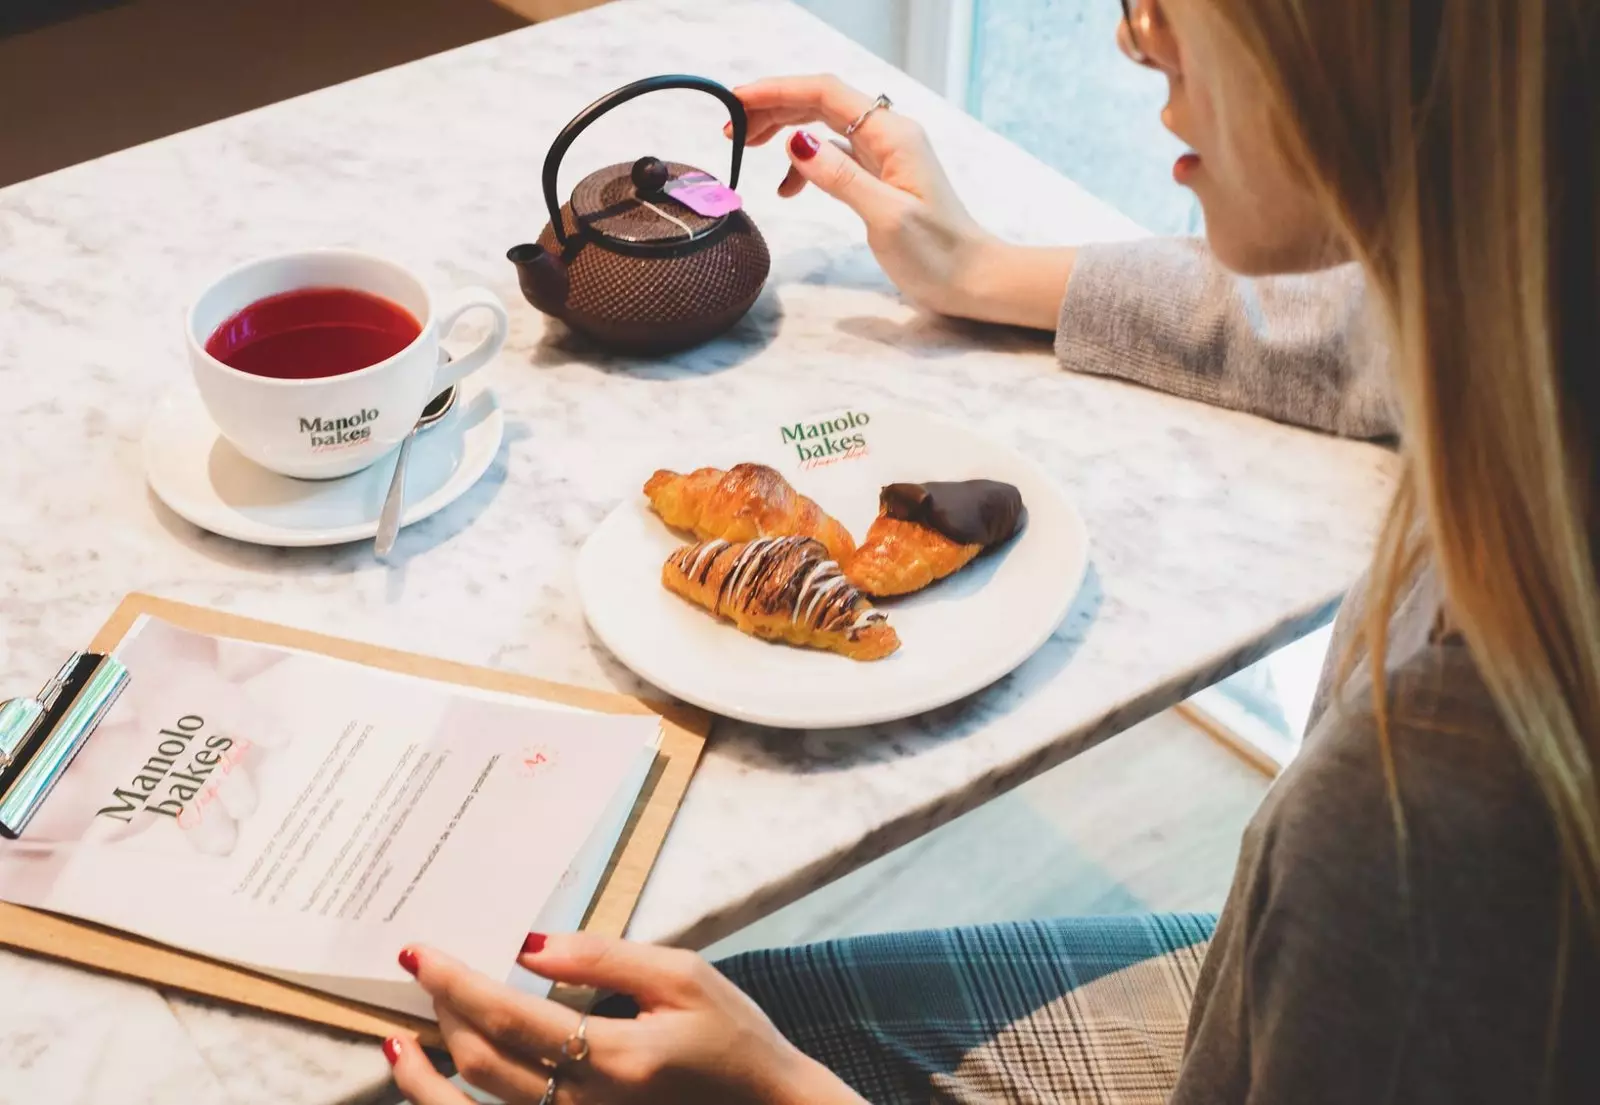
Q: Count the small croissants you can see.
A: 3